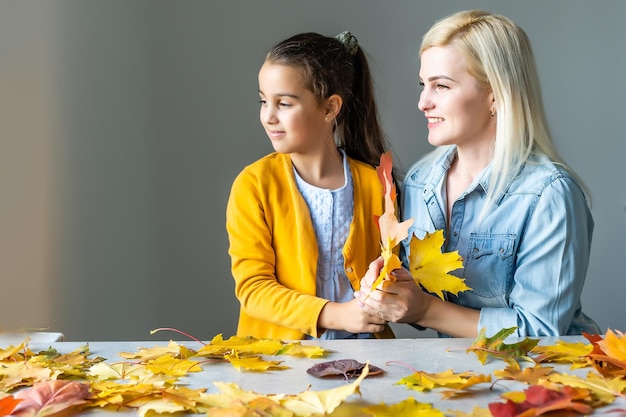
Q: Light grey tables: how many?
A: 1